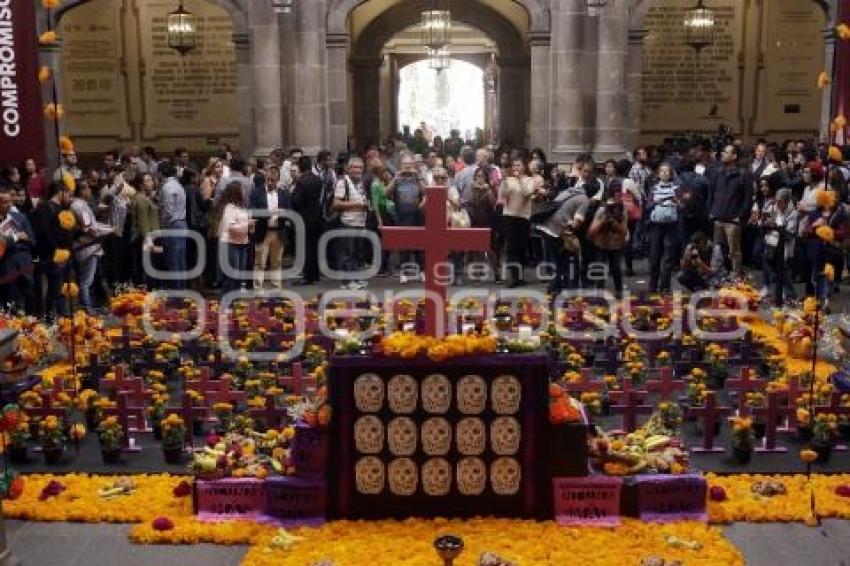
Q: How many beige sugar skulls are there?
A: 15